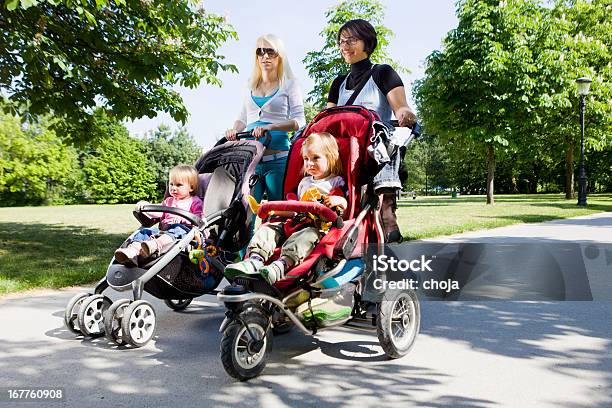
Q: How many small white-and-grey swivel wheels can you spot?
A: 4